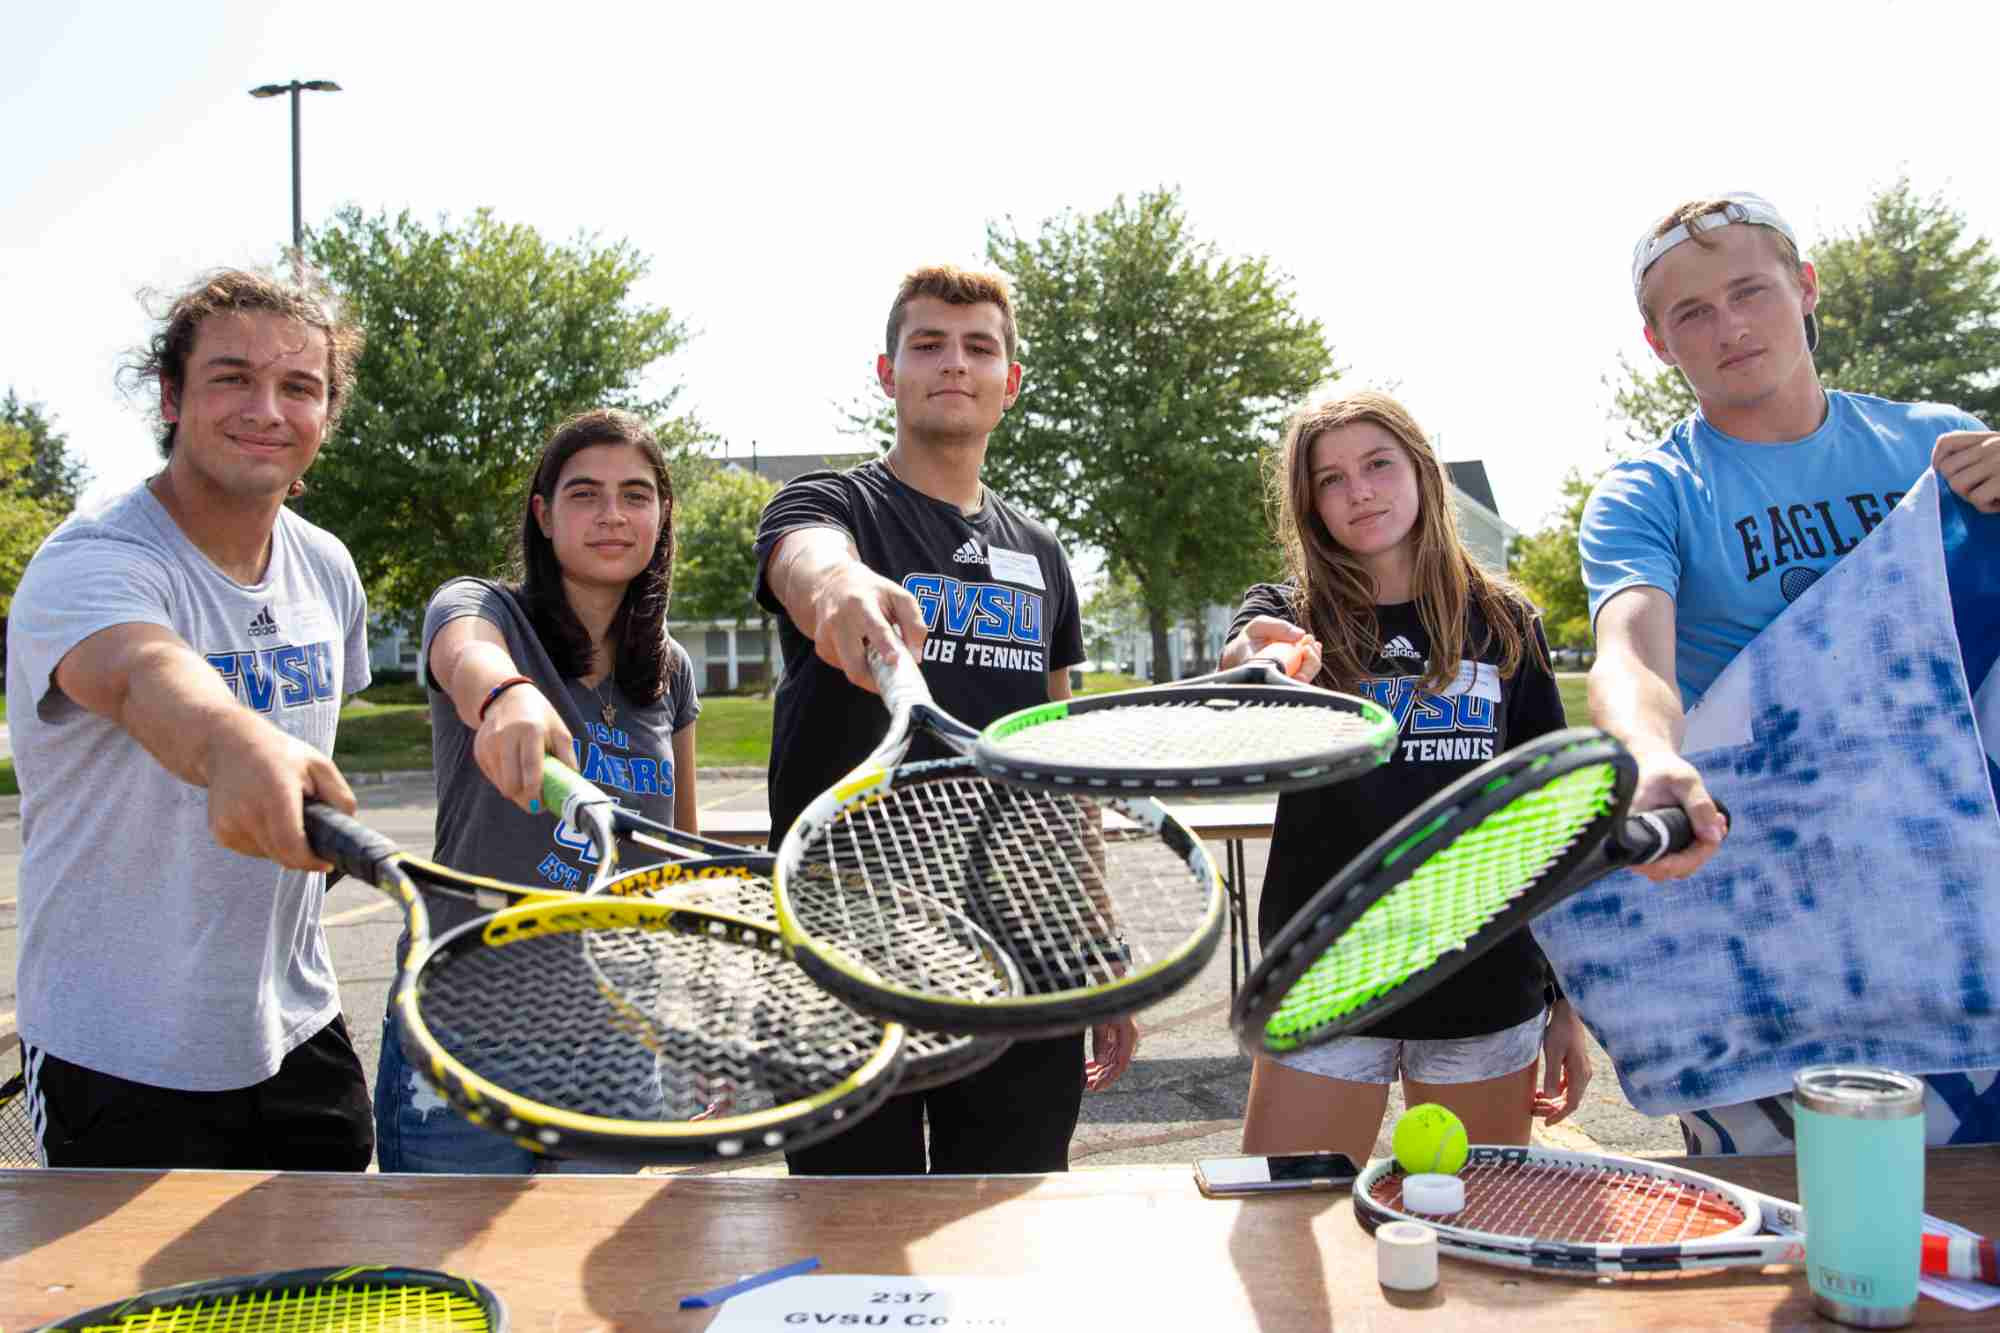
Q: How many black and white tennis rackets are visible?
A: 1